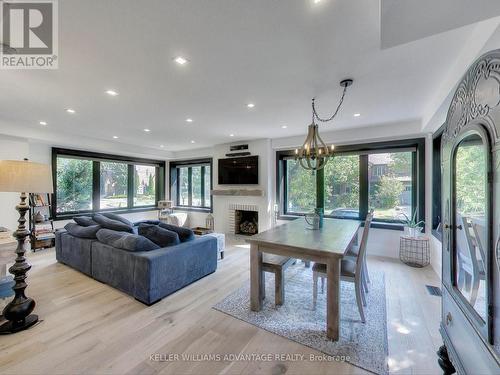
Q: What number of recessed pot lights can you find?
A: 14